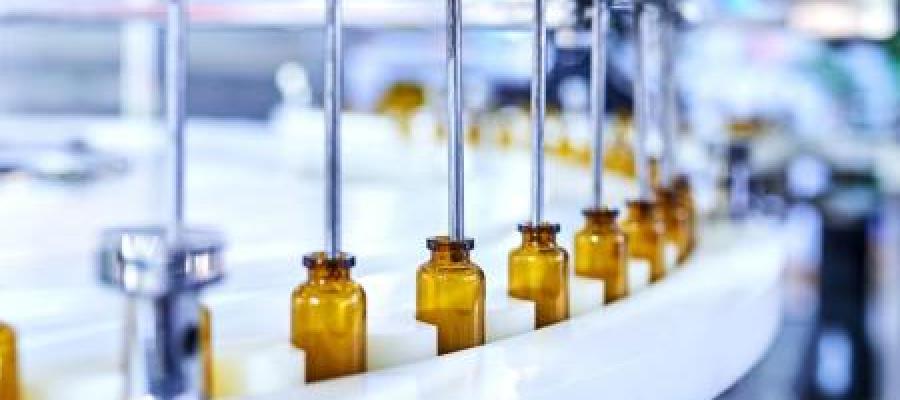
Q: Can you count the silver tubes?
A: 7